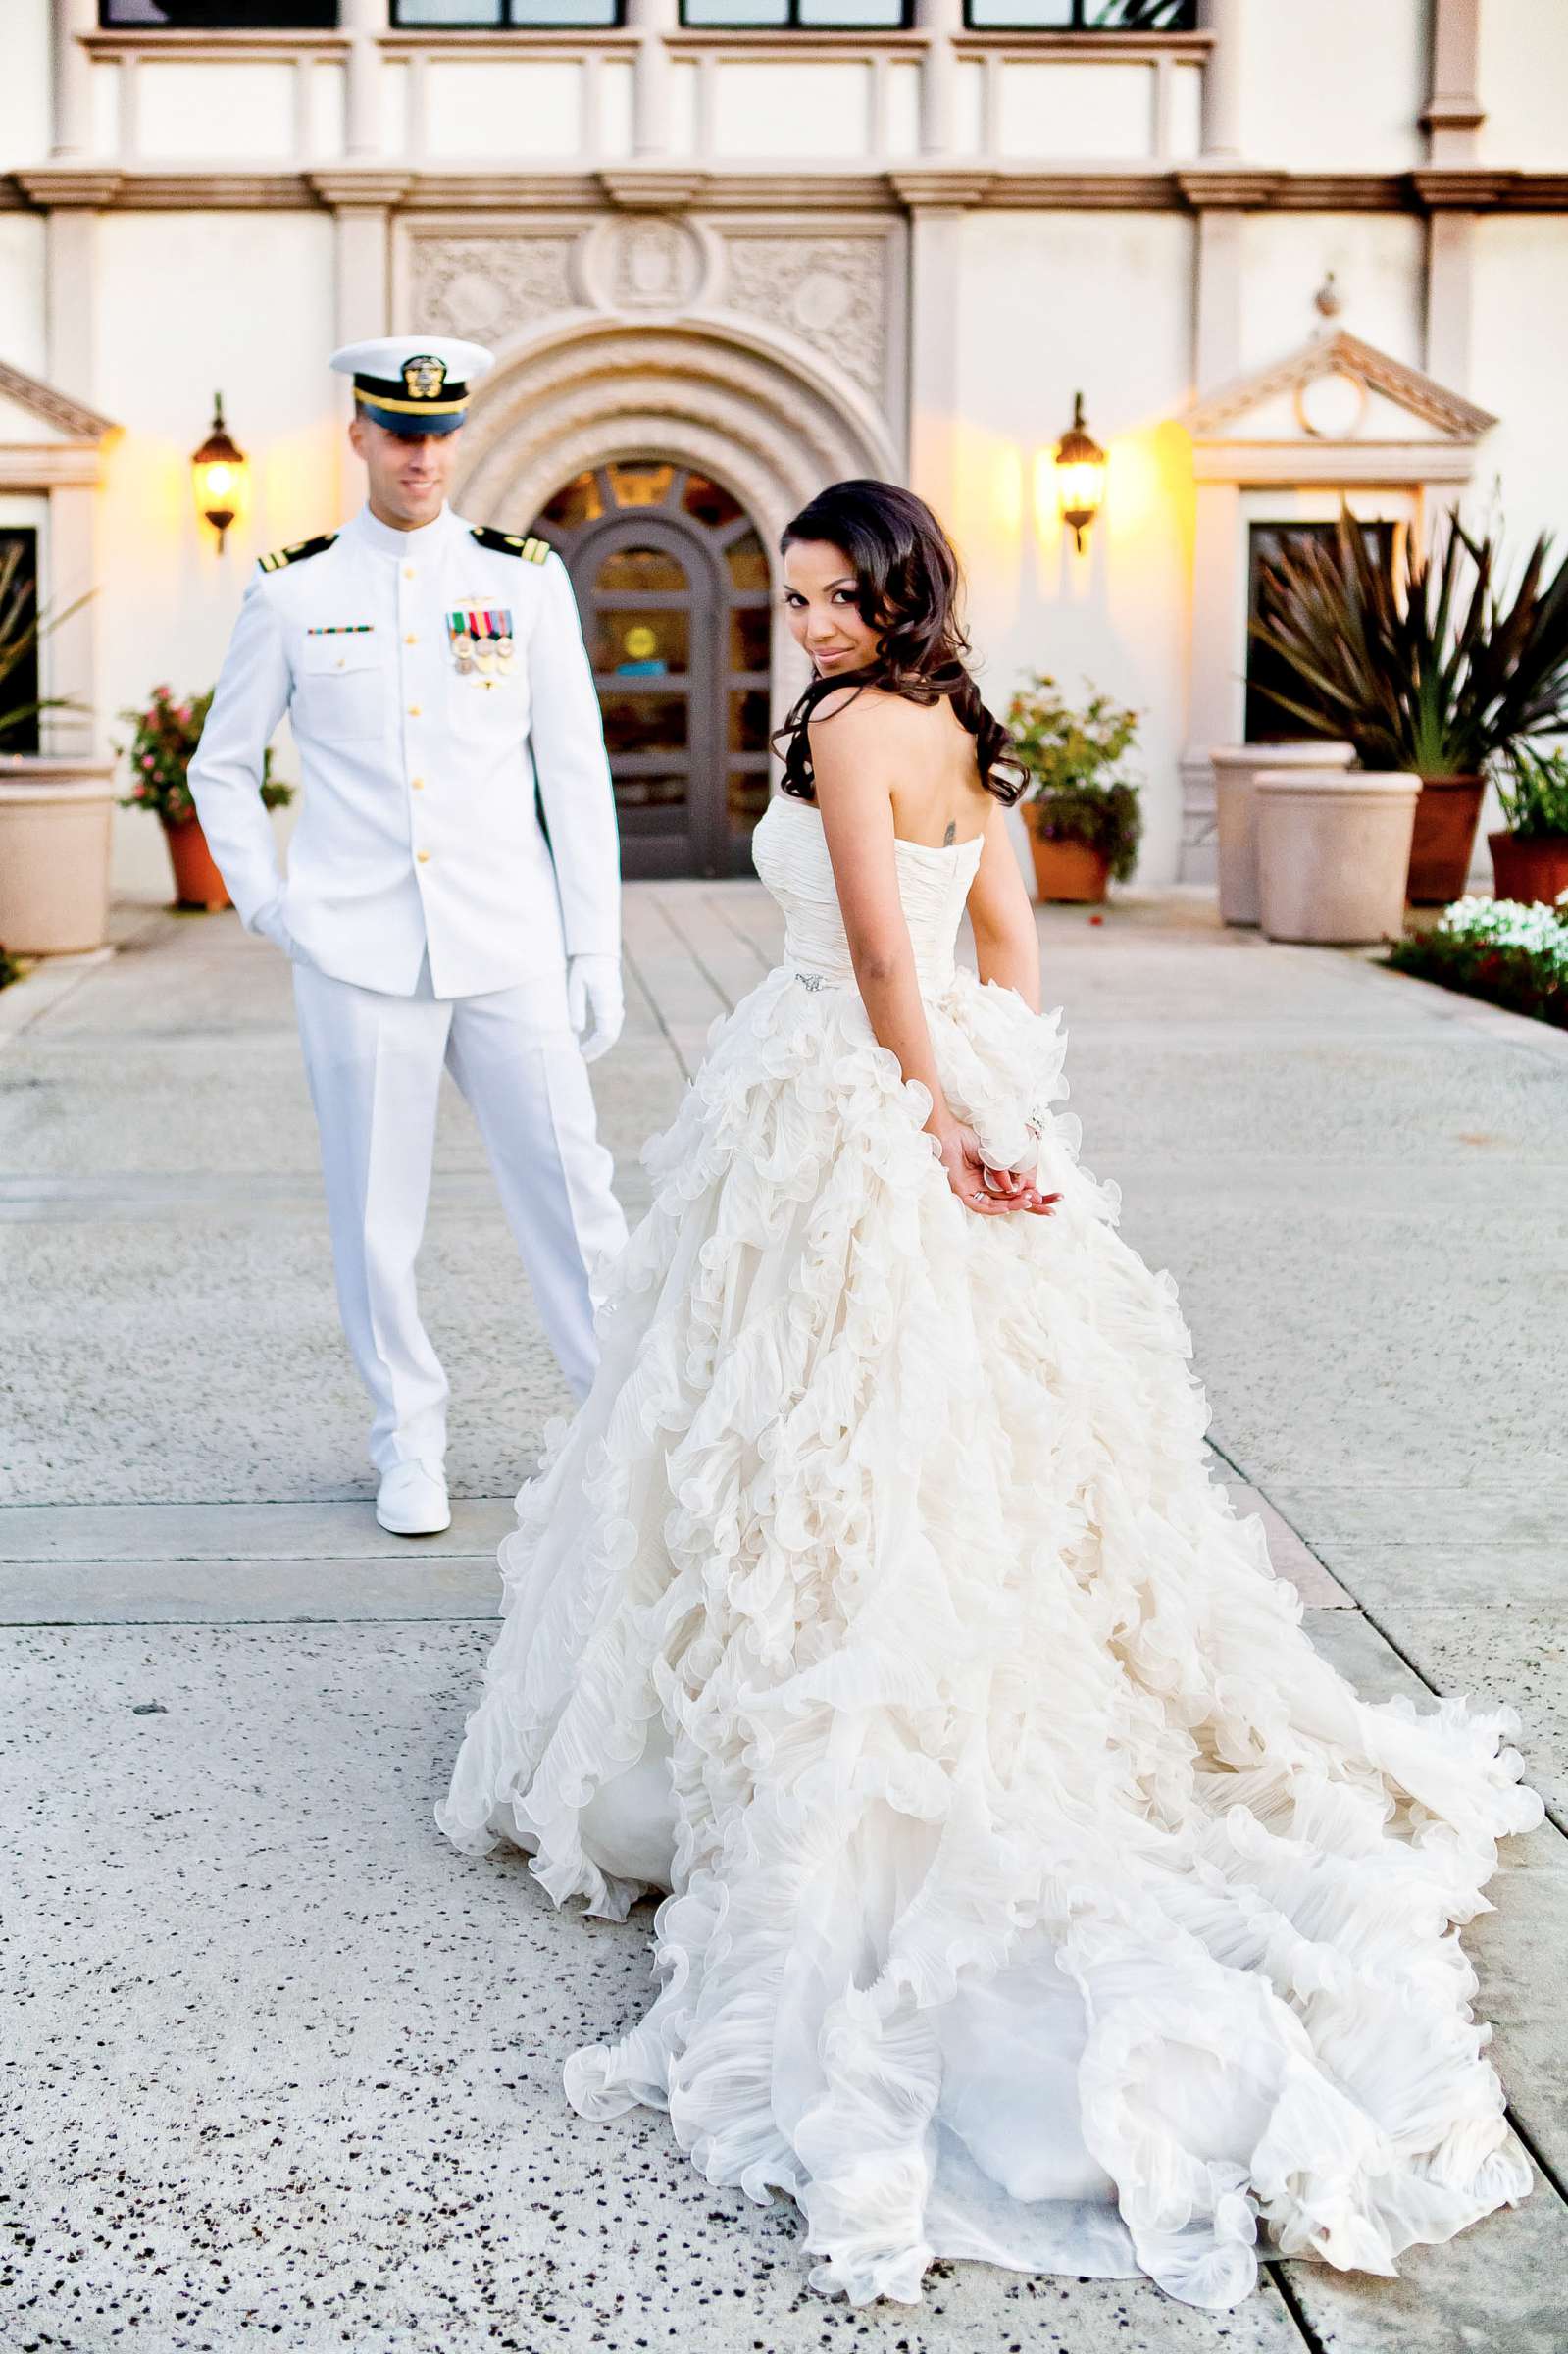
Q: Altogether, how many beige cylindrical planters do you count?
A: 3